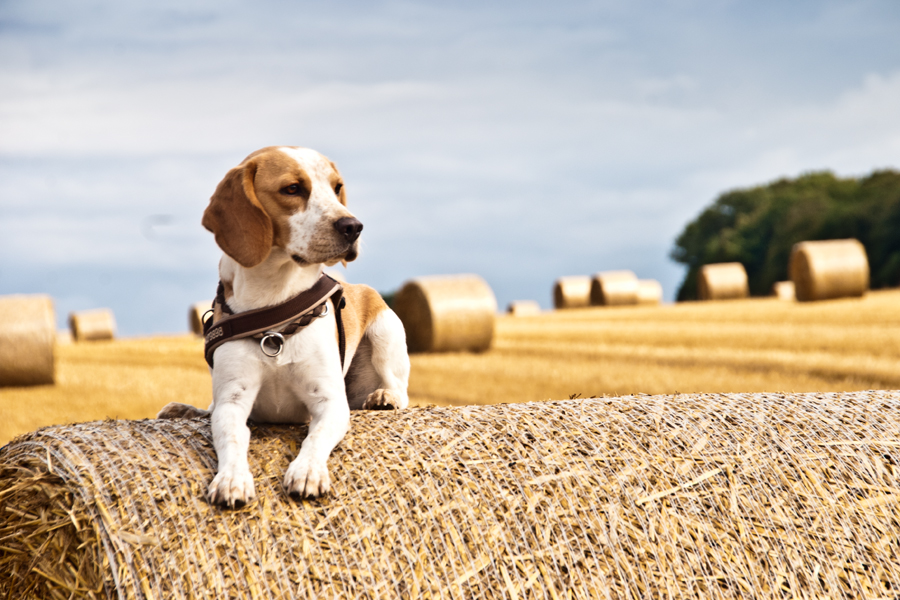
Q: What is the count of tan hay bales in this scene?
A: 12